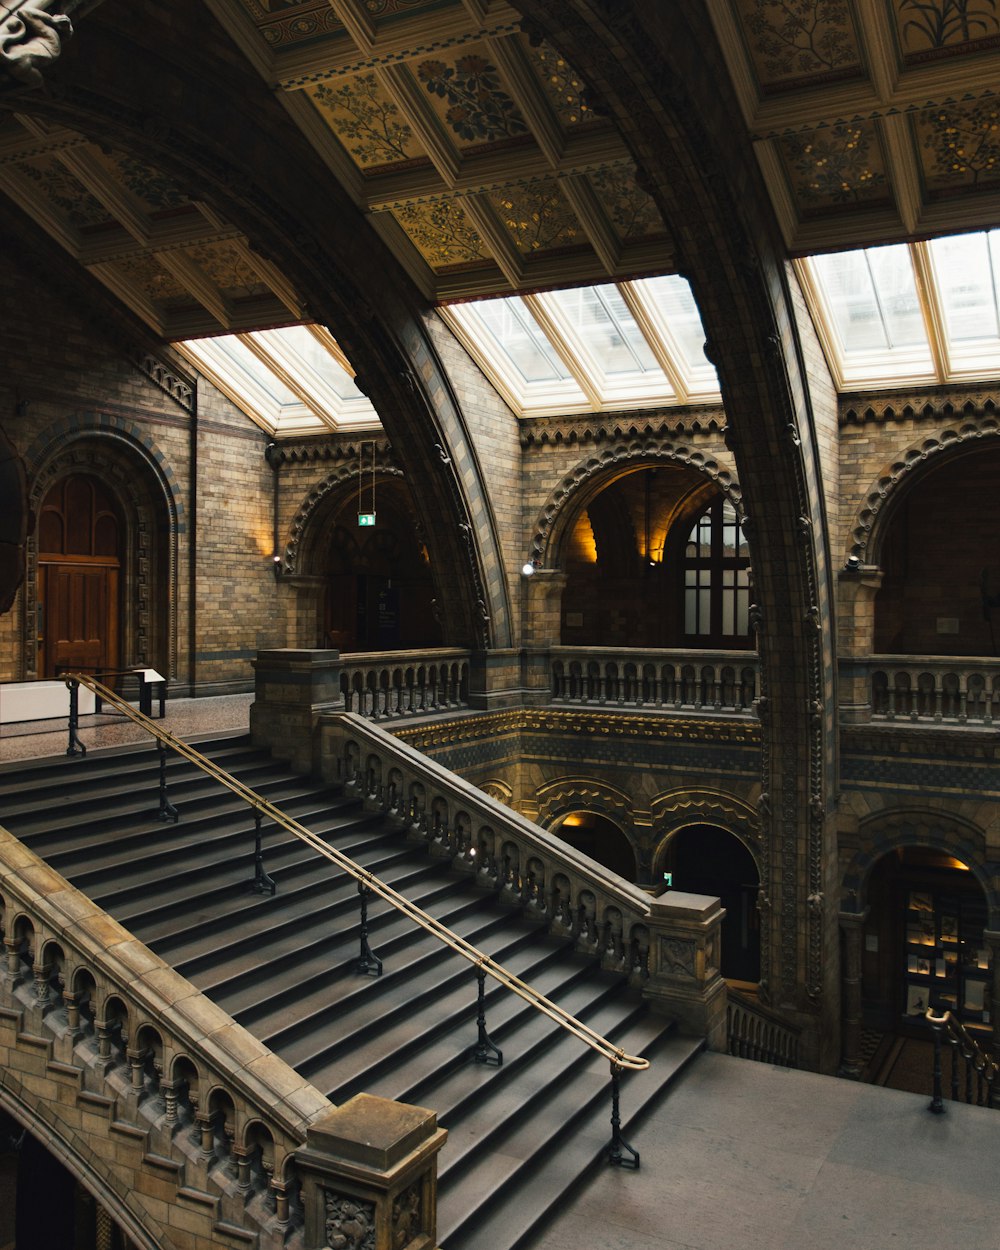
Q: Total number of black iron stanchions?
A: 11